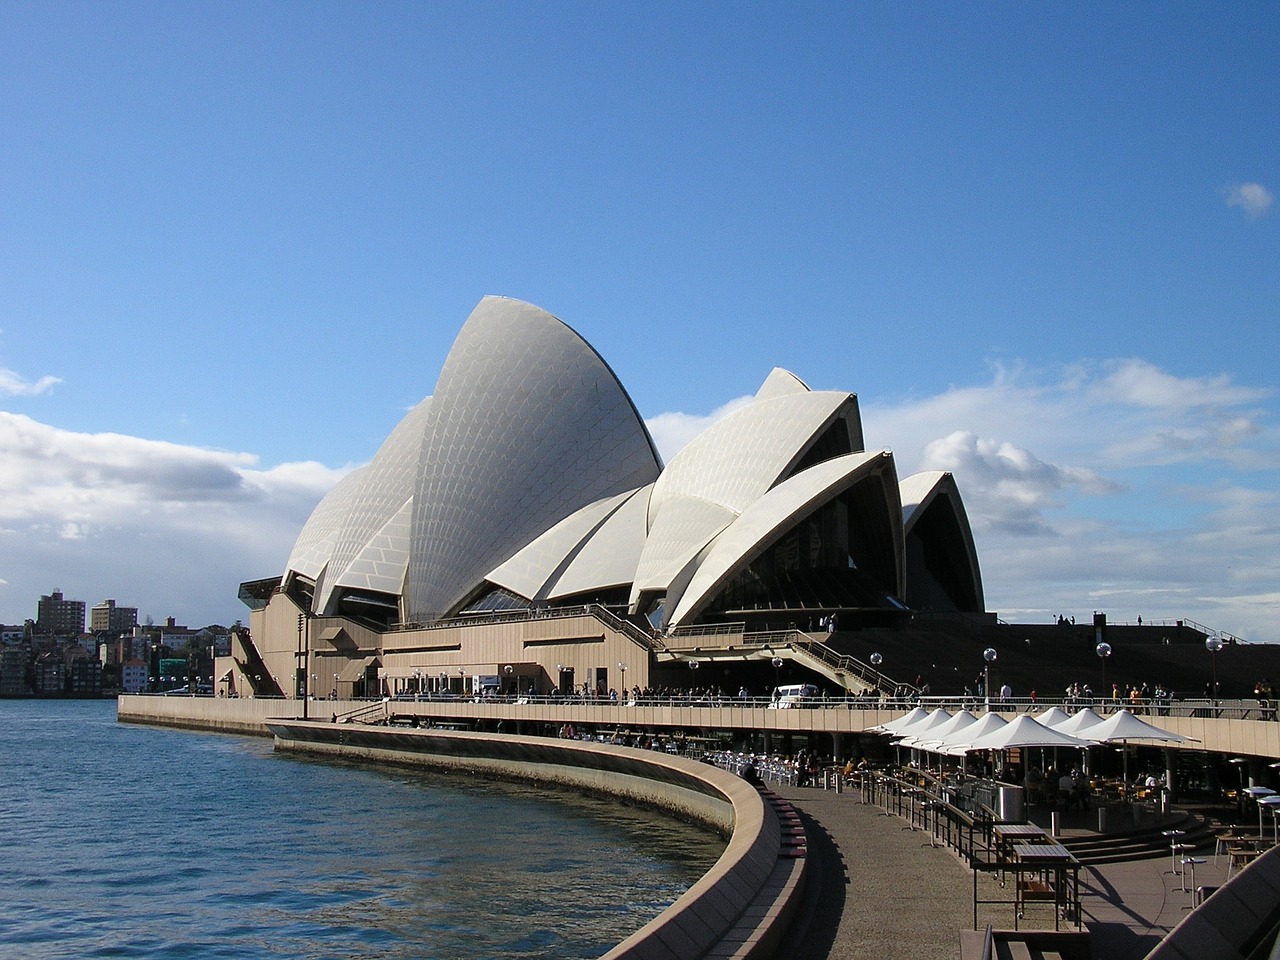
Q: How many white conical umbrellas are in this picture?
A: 8